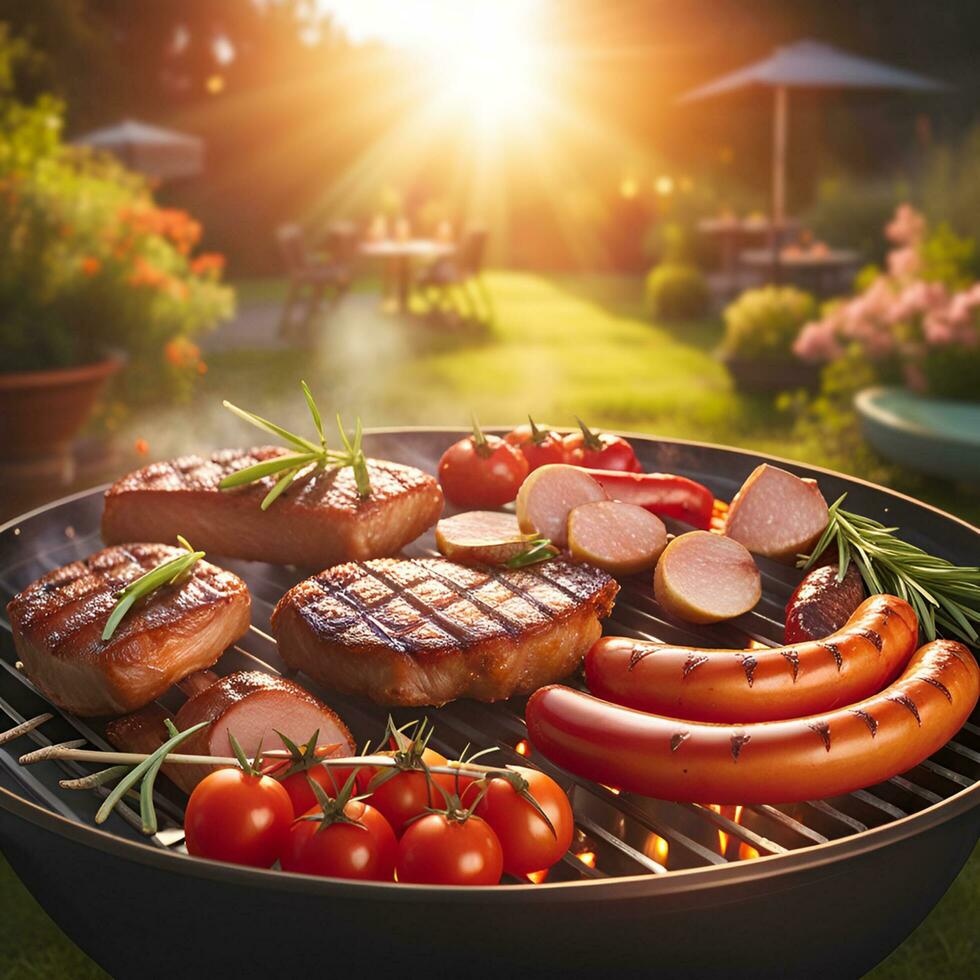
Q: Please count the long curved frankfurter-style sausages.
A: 2